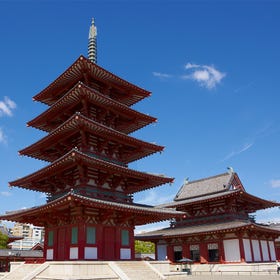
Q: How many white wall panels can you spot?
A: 10